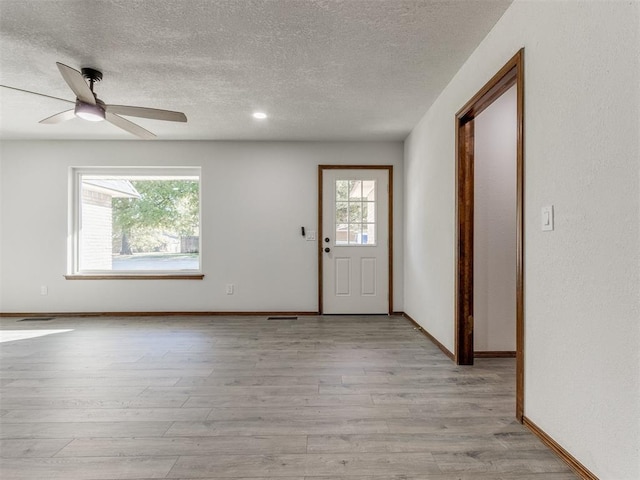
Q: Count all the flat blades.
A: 5